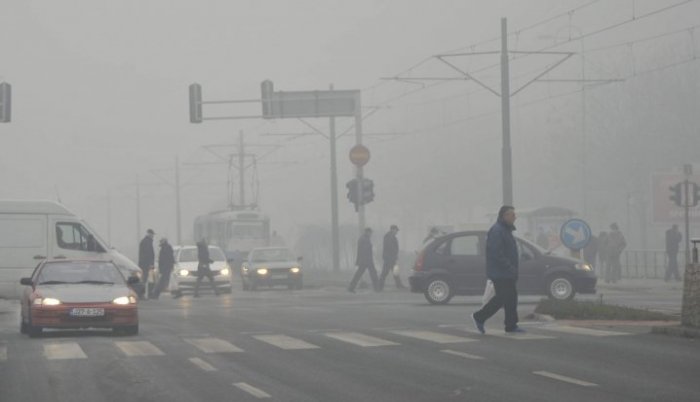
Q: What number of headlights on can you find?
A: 7